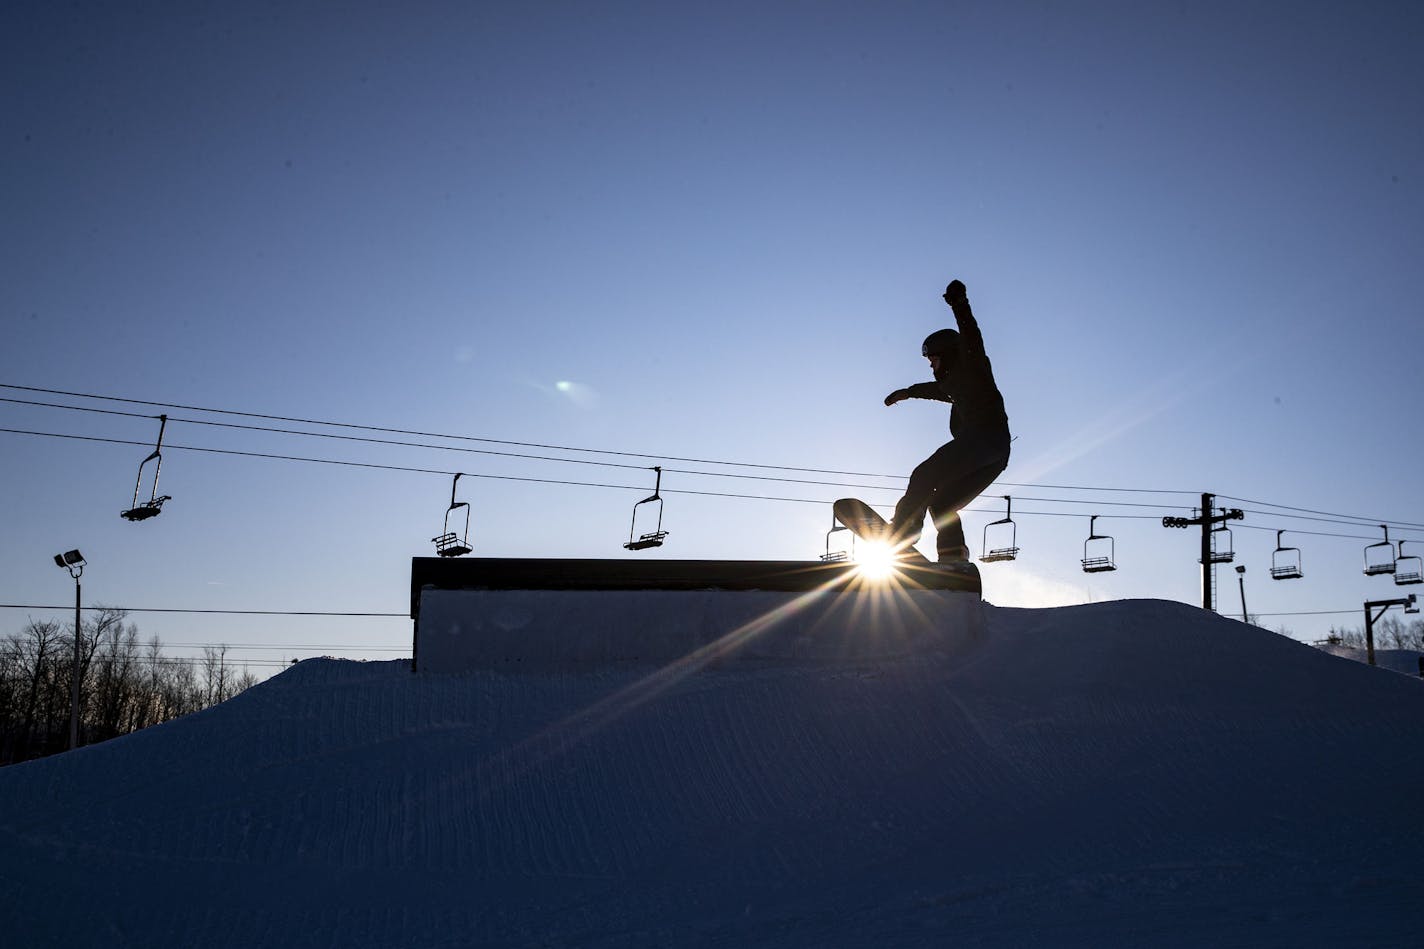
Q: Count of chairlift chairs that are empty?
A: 10